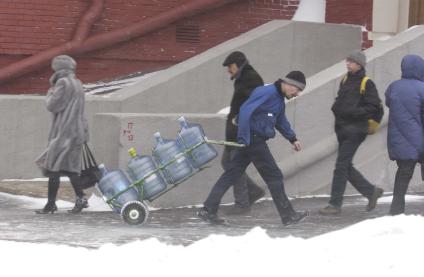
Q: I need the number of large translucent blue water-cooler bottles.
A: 4